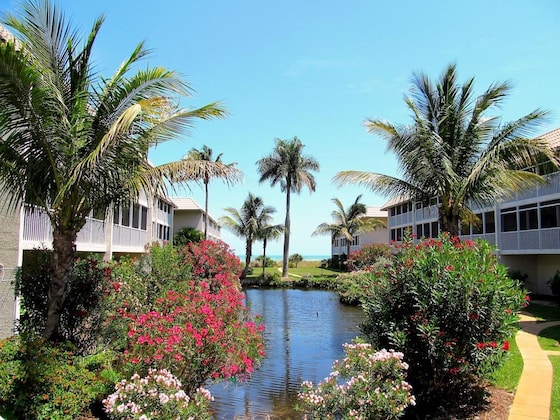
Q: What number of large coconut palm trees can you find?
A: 2